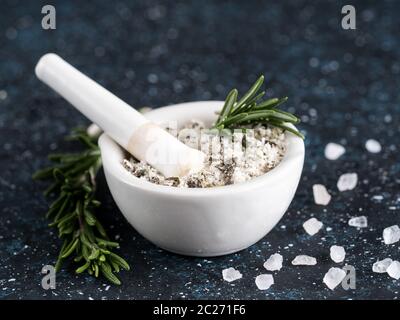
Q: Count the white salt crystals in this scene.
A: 15